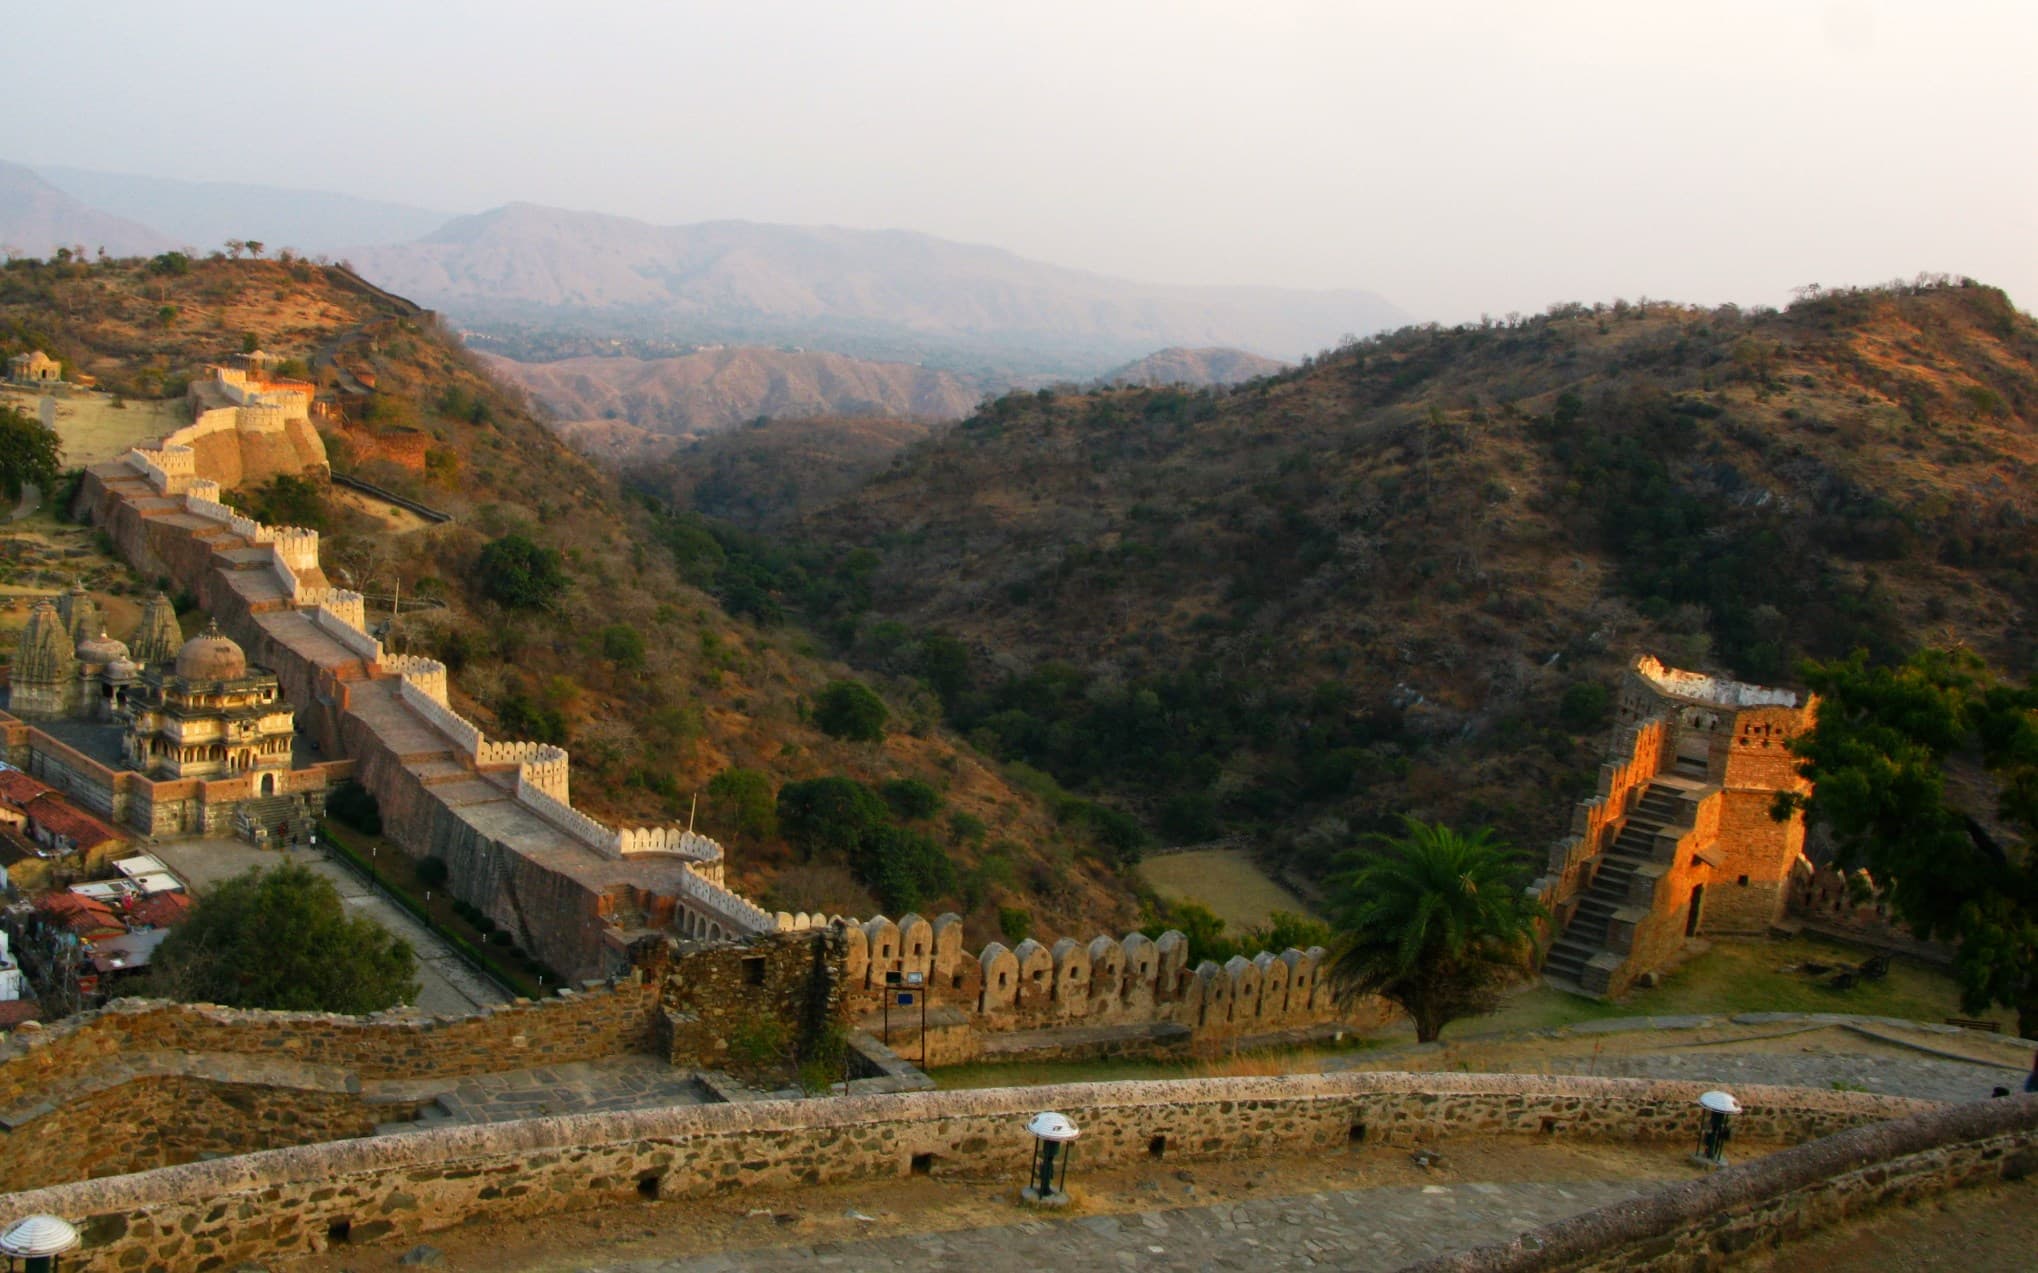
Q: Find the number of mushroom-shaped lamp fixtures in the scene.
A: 3